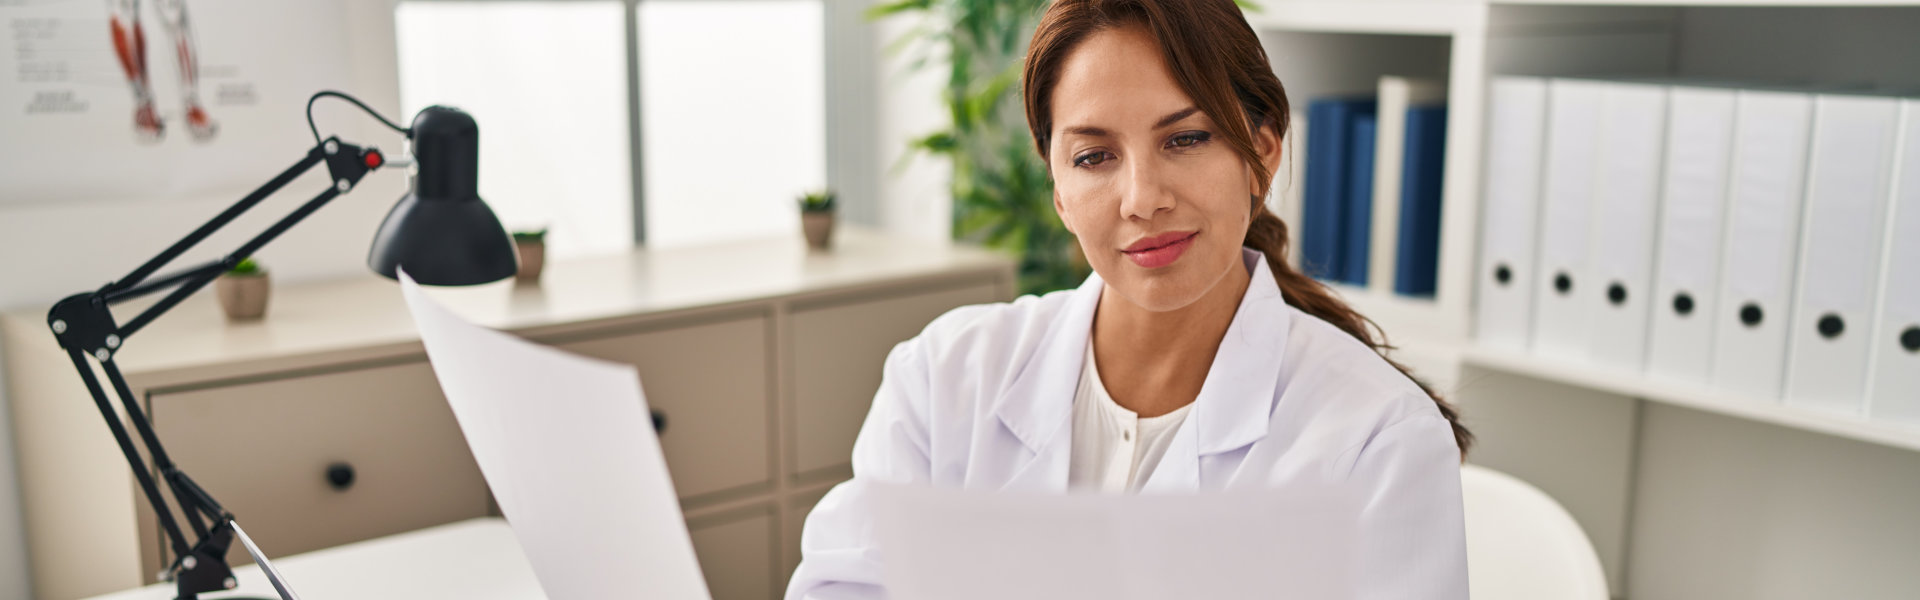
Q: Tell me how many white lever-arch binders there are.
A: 7